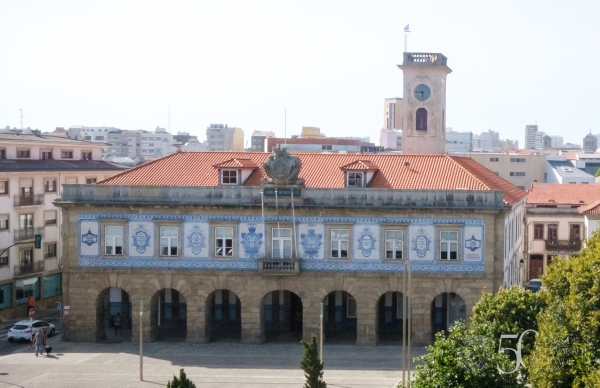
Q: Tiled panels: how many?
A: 8